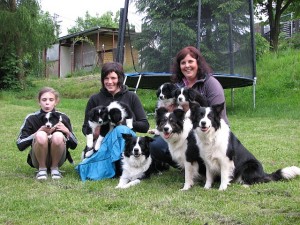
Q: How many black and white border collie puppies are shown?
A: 5